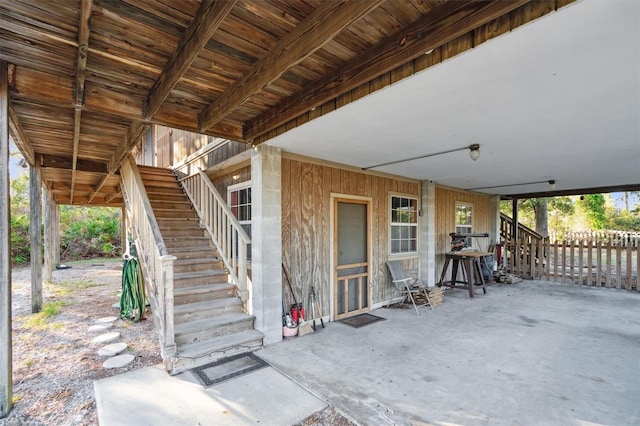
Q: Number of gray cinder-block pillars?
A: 3